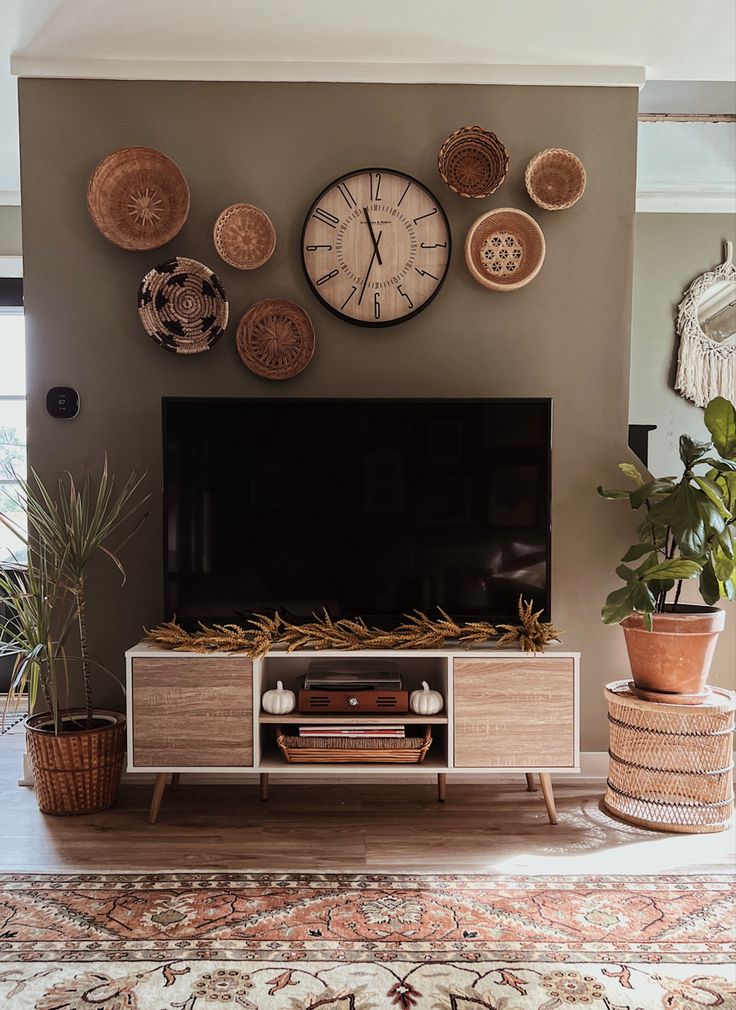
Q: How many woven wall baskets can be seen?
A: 7